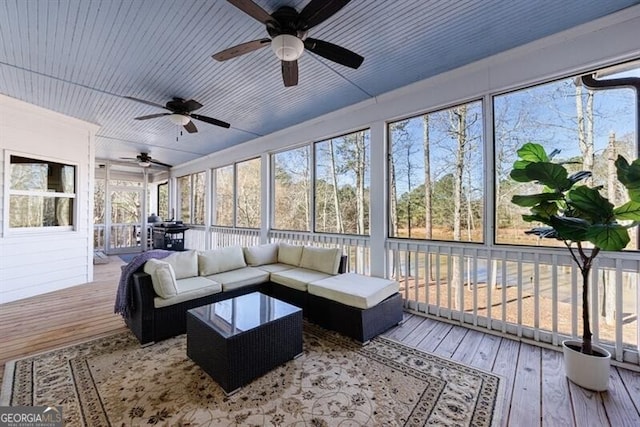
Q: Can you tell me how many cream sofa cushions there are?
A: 11